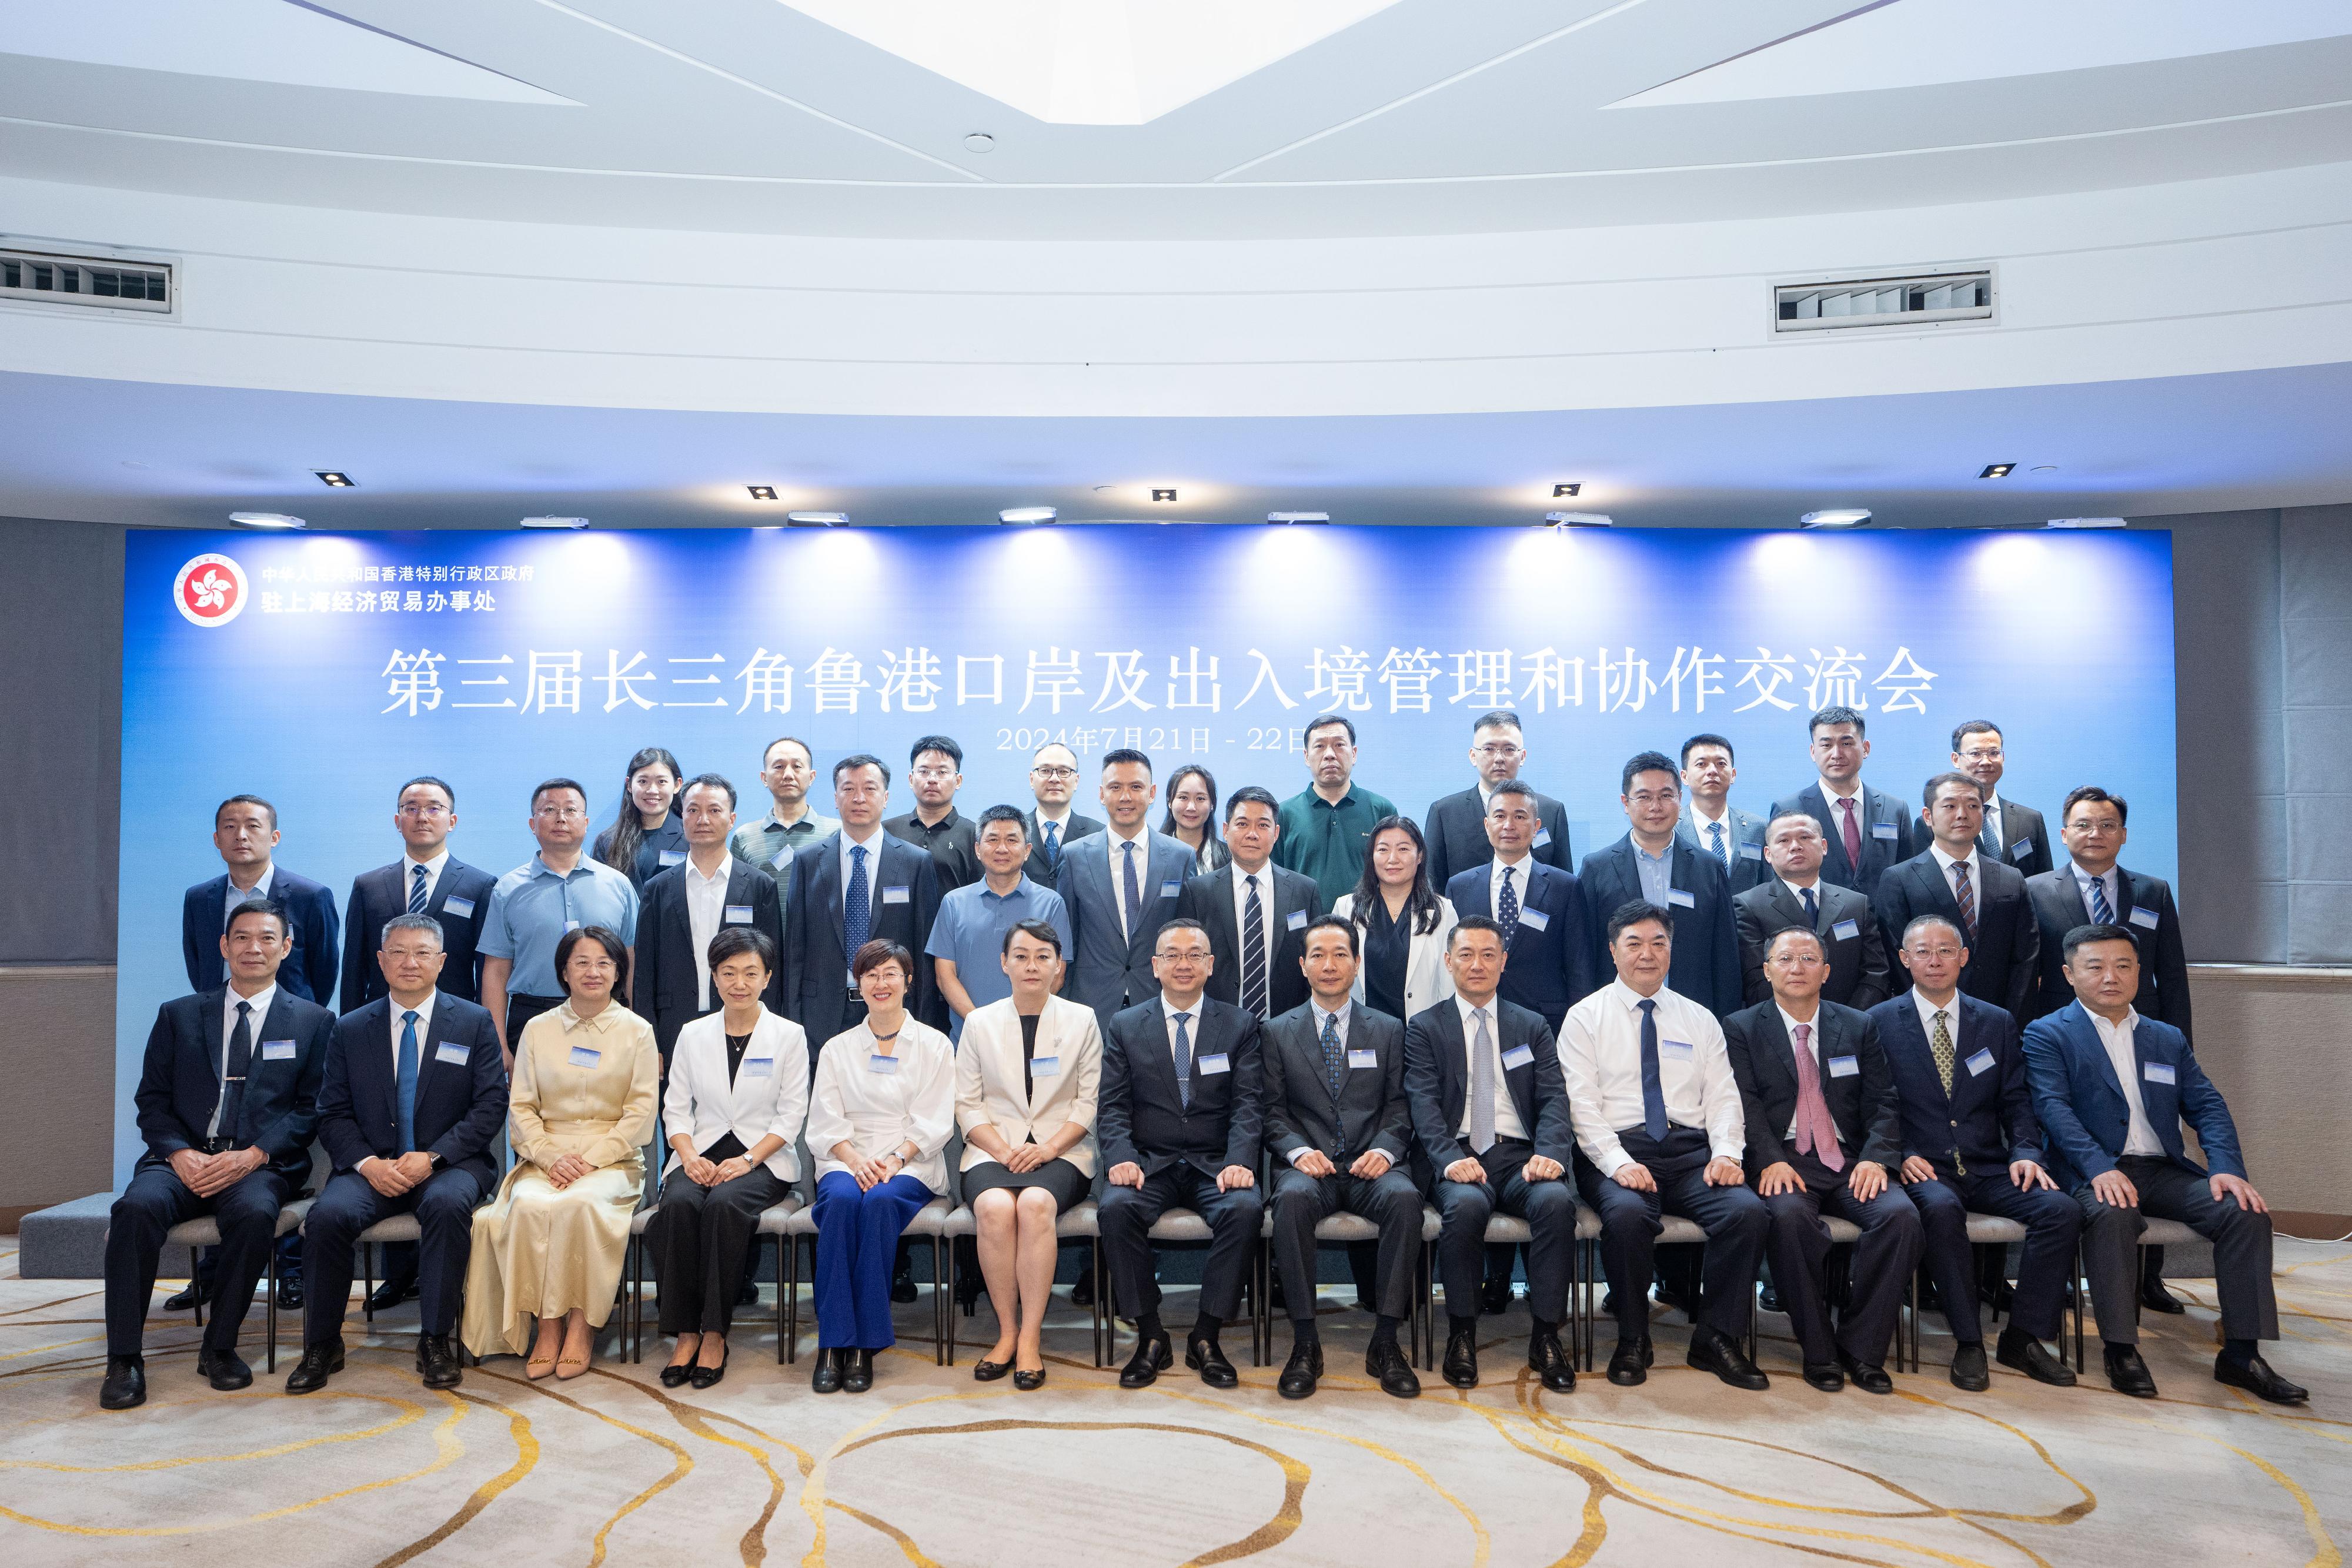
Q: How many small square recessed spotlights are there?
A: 5